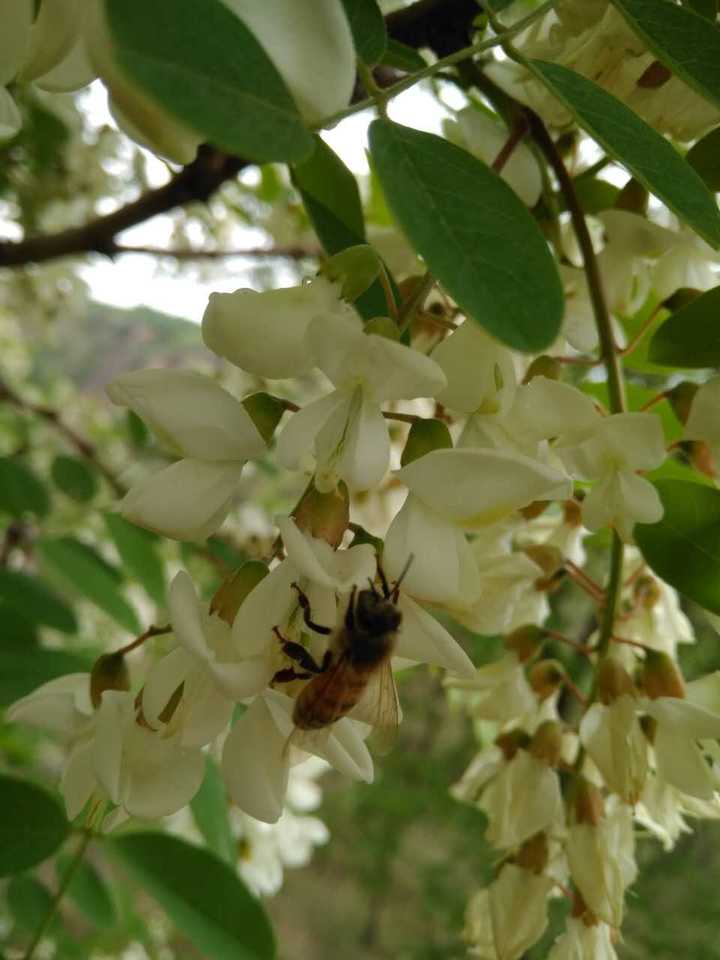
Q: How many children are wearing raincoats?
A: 0